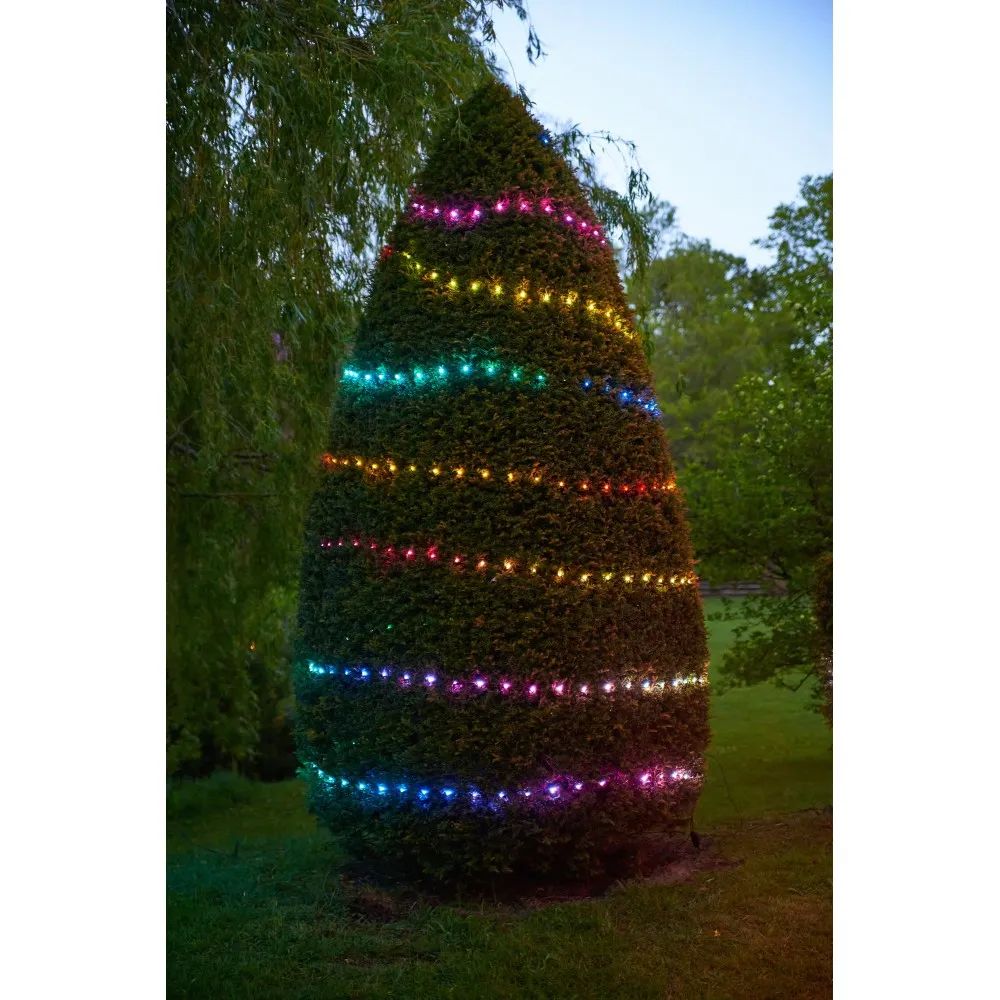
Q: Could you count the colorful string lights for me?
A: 7